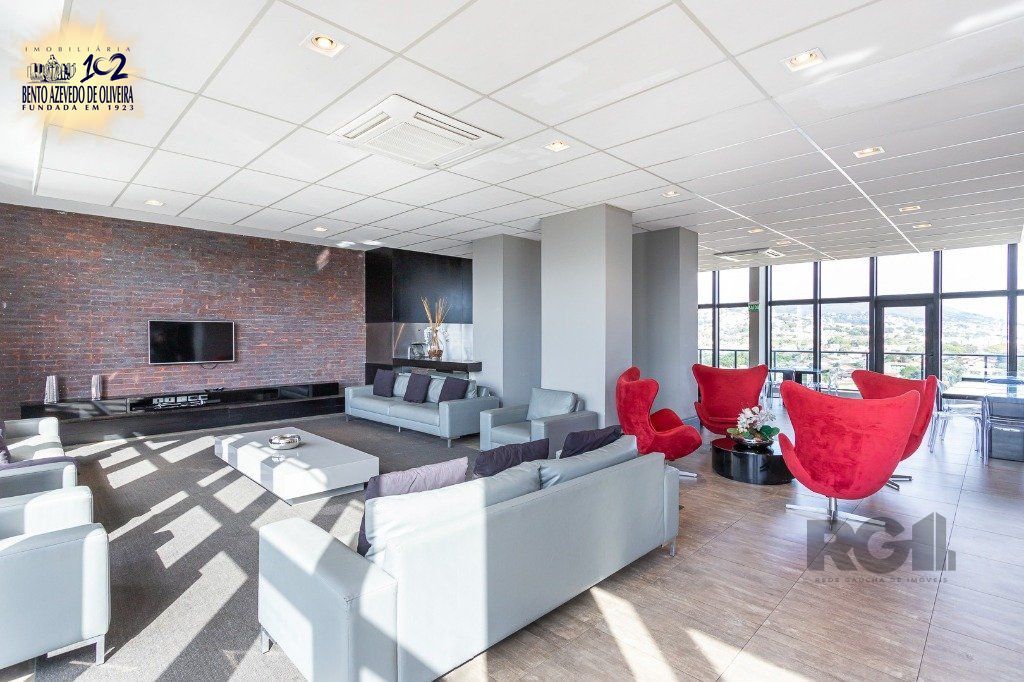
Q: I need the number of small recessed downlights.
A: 11